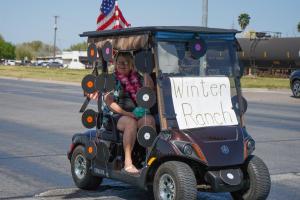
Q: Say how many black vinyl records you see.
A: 13